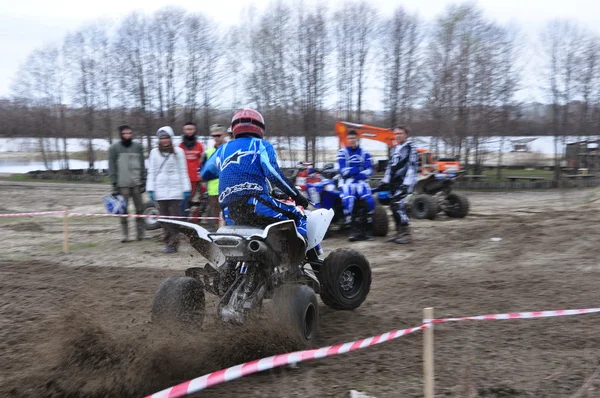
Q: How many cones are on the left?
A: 0